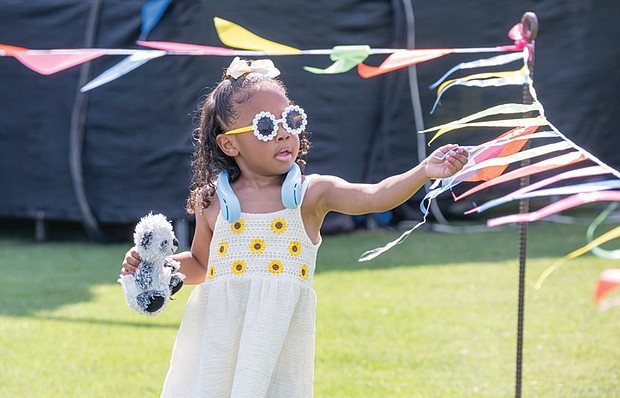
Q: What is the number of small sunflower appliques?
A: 9